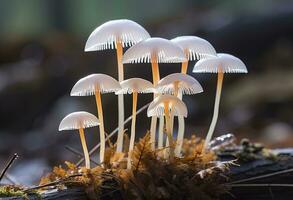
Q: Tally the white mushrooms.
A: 9